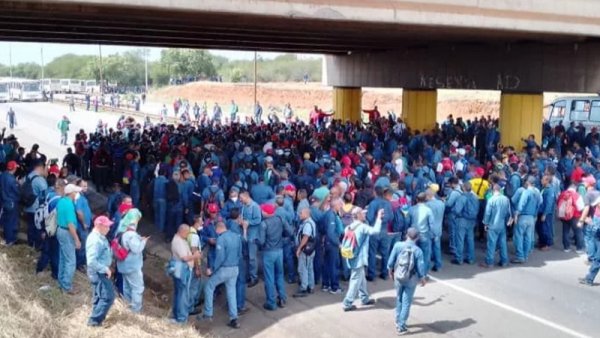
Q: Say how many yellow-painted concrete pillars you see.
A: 3